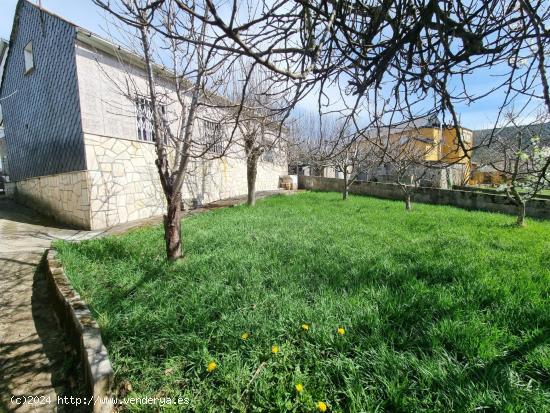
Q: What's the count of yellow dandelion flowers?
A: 7